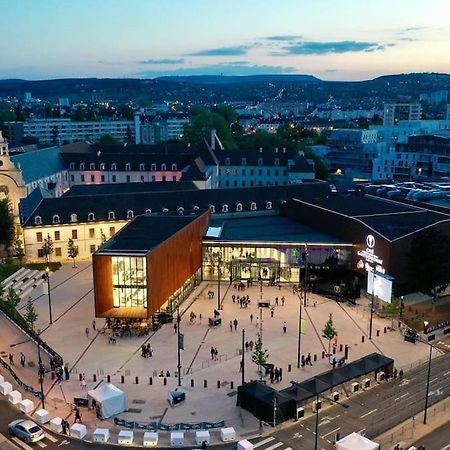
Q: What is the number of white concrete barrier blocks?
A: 14